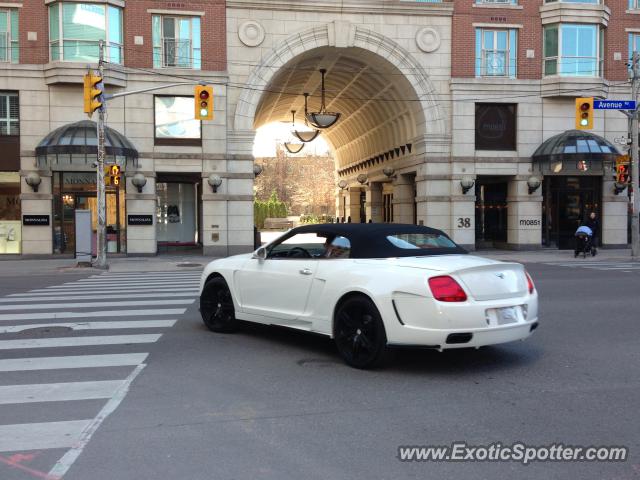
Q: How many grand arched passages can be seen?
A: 1